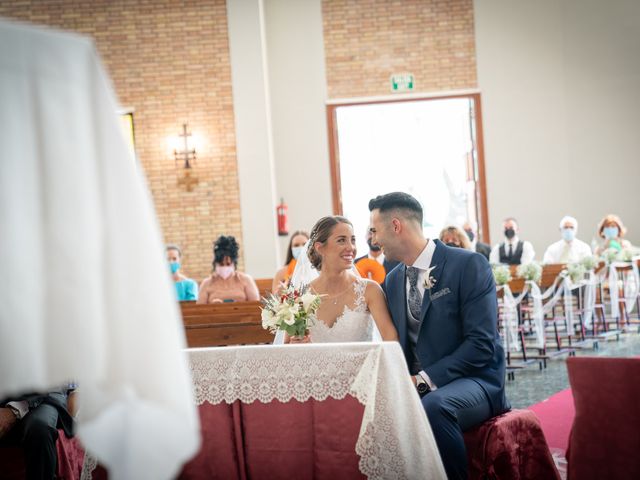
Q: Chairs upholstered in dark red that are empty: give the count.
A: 1